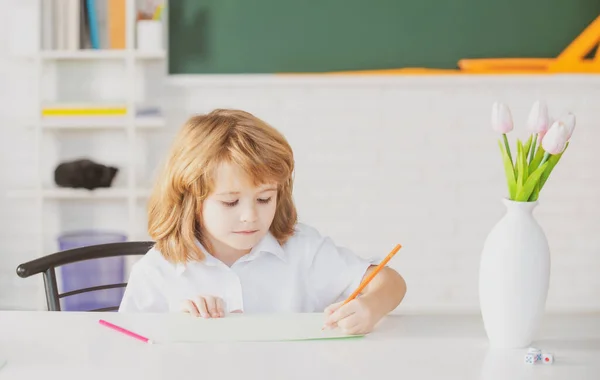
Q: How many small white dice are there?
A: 3